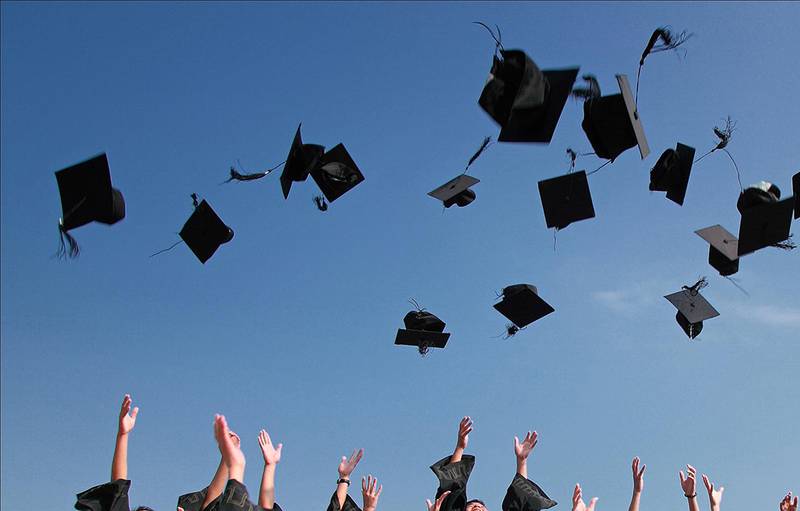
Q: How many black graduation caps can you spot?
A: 15